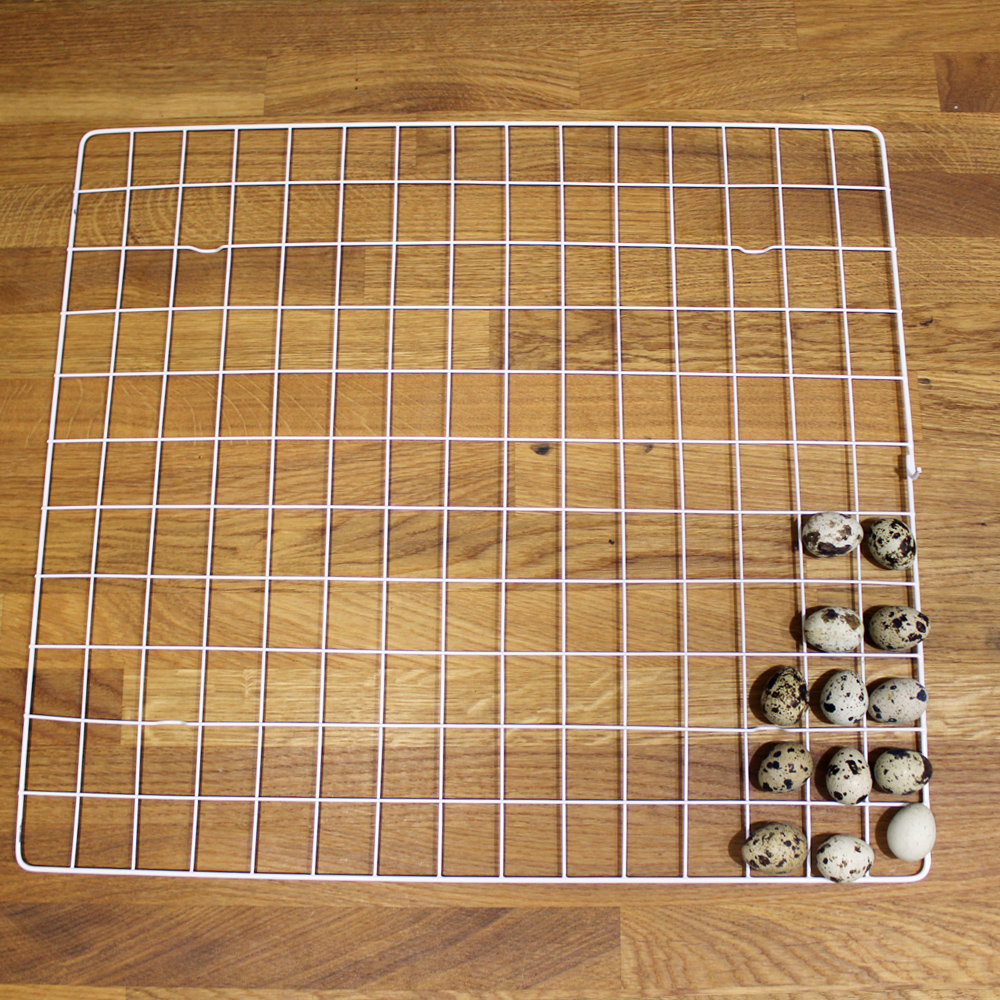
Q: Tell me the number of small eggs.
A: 13